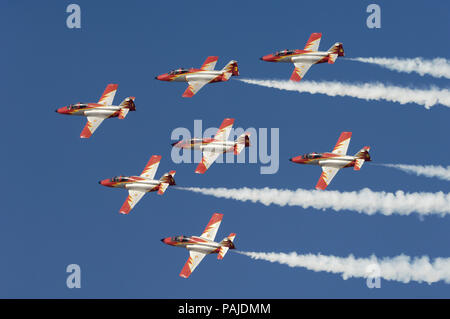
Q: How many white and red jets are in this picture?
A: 7